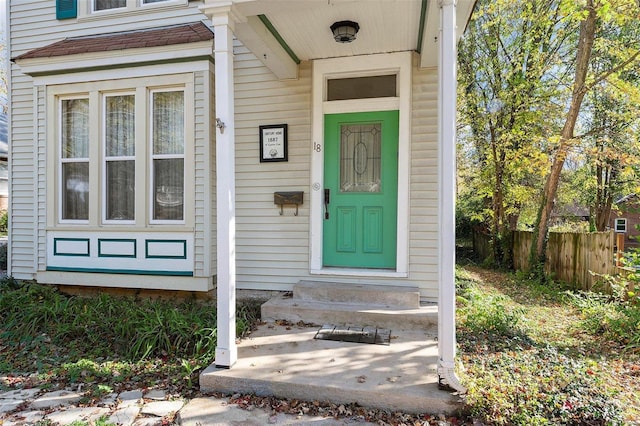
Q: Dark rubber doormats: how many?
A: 1